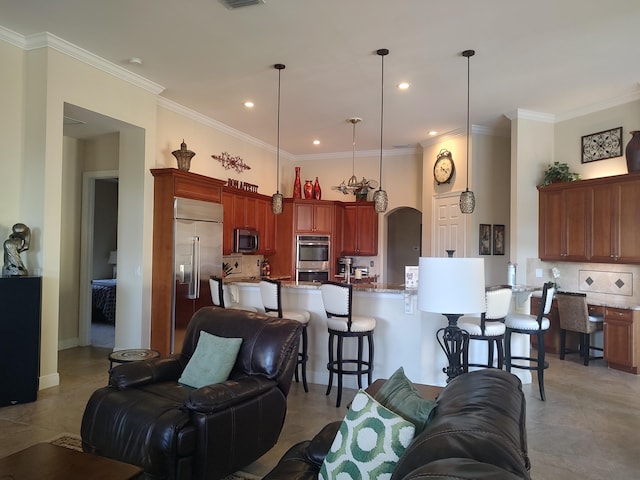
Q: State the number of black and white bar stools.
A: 5